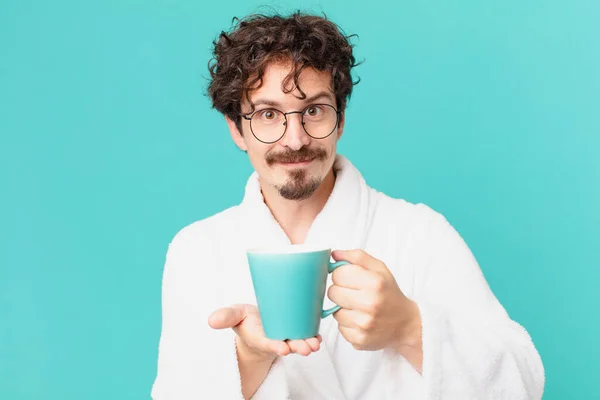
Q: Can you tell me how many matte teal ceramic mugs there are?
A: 1